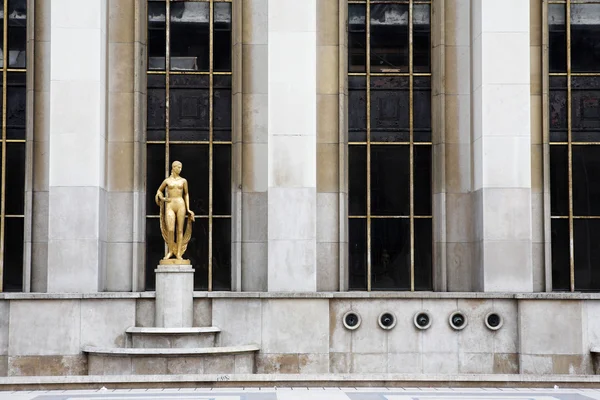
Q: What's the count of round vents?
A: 5